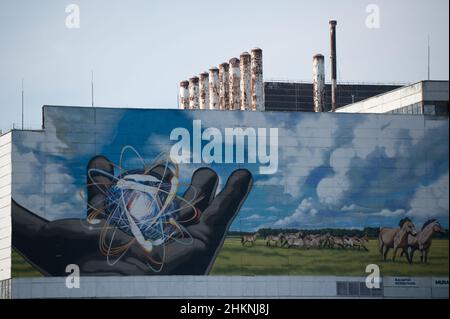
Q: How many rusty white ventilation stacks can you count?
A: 9